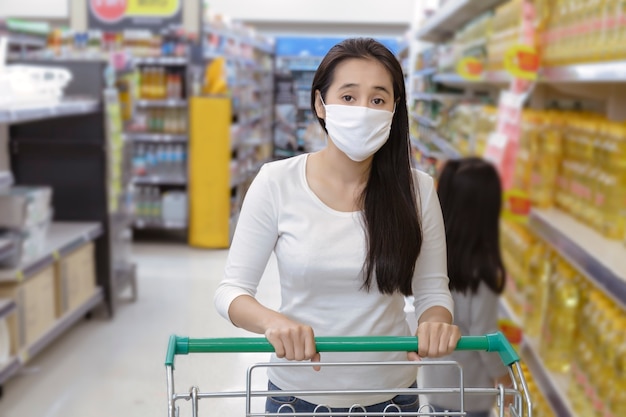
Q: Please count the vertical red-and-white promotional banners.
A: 1